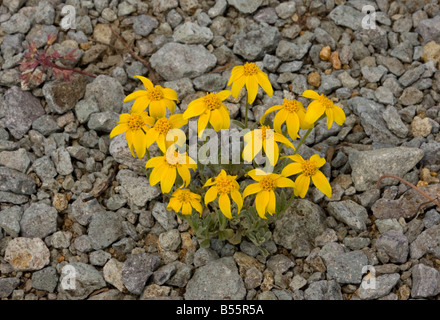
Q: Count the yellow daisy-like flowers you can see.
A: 13